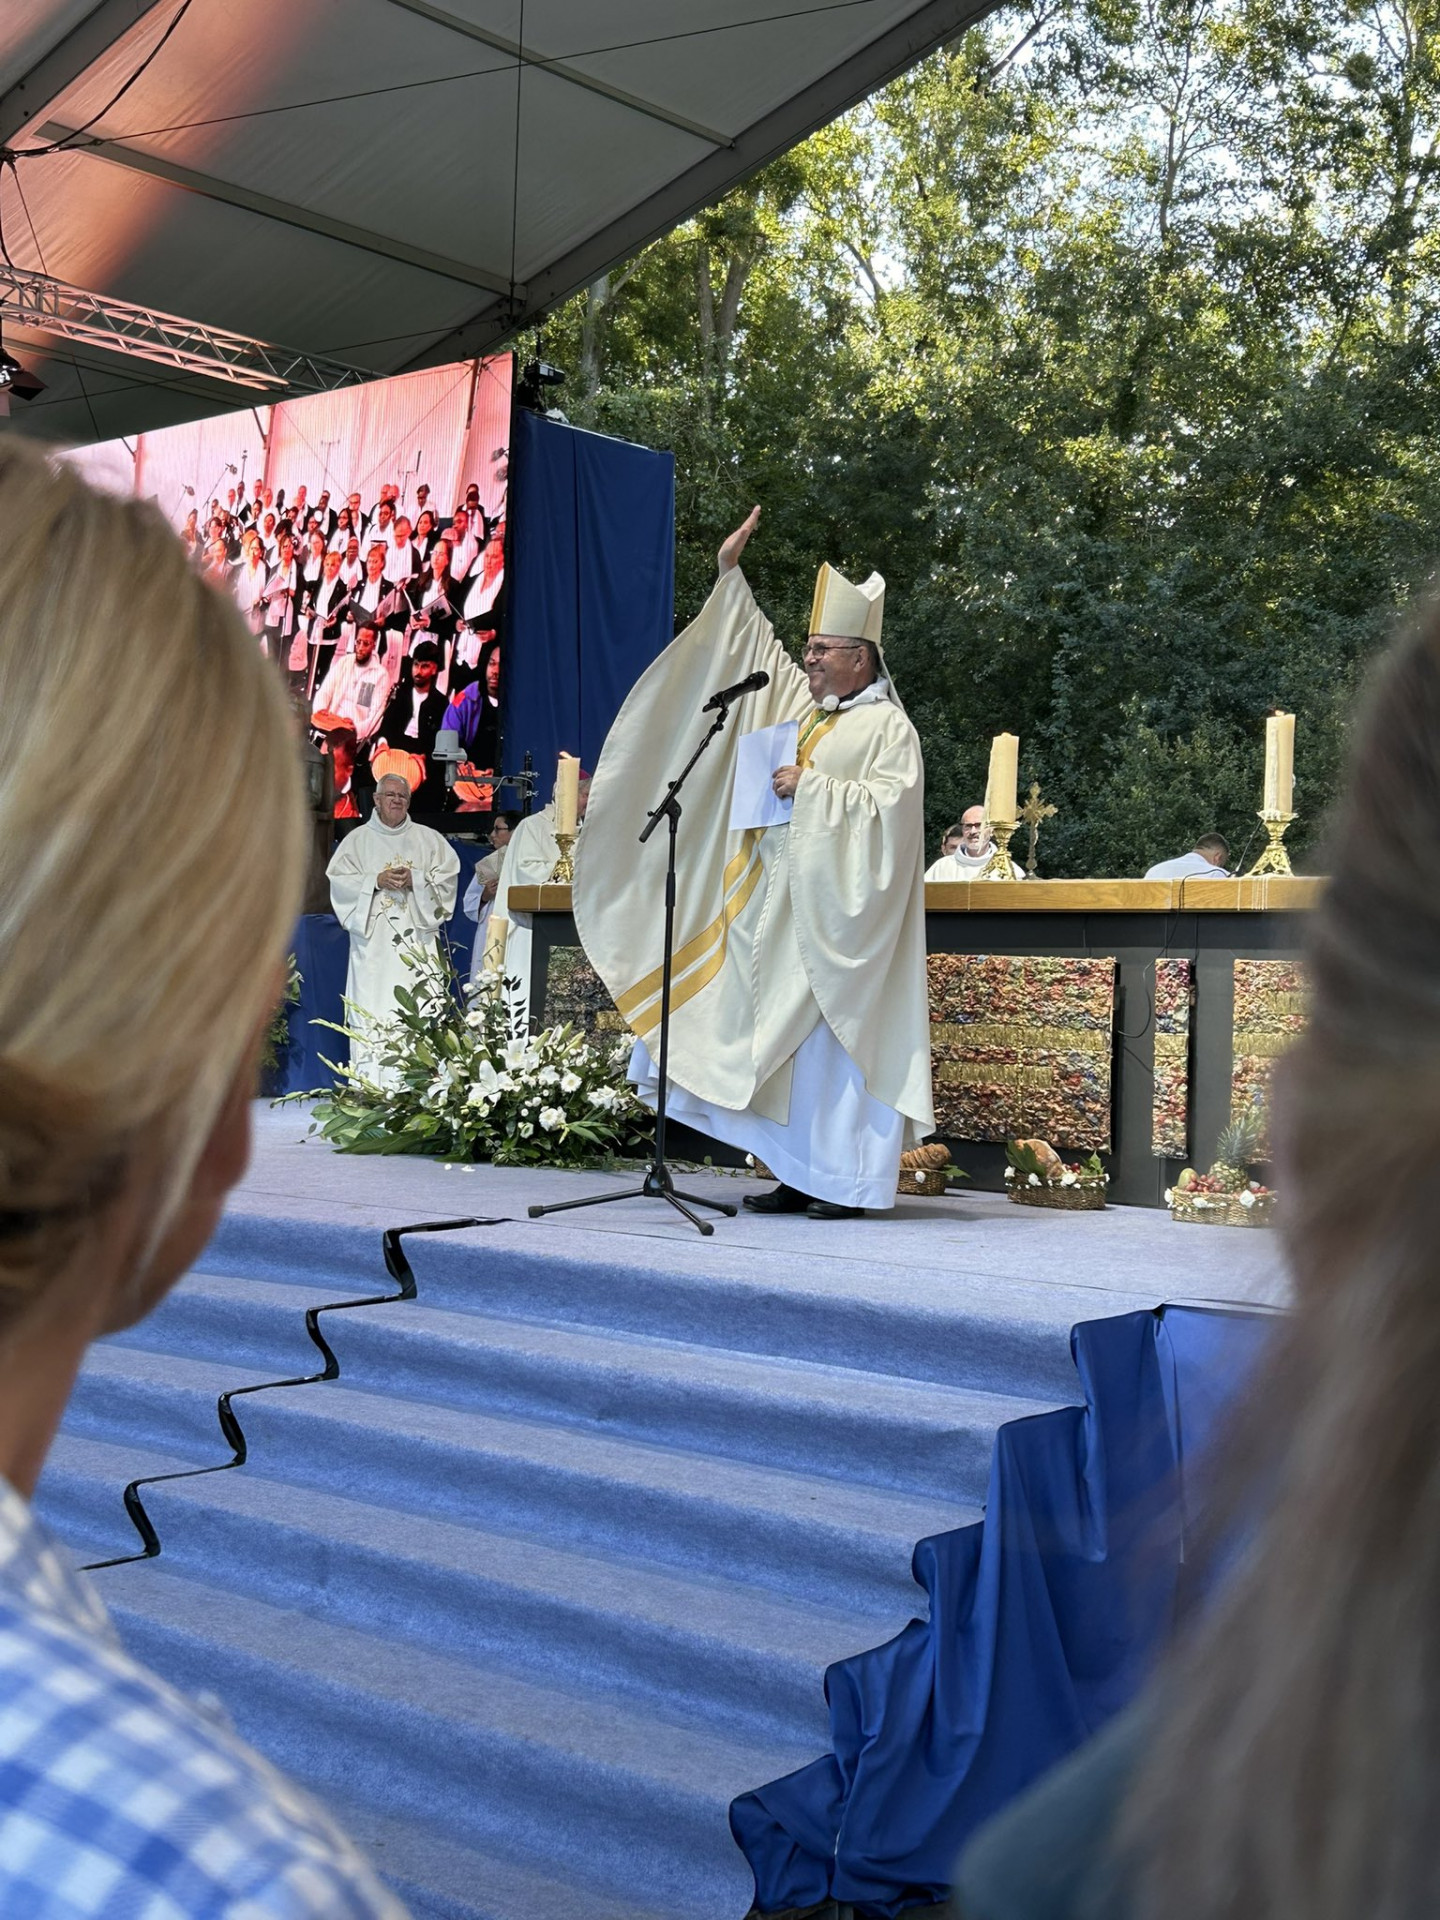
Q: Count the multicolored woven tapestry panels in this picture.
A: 4